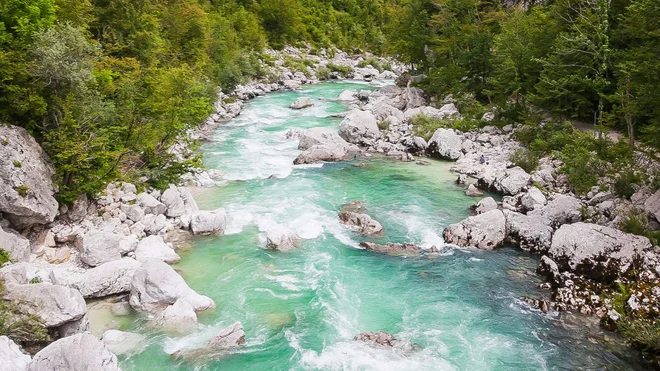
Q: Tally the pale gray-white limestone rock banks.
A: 2